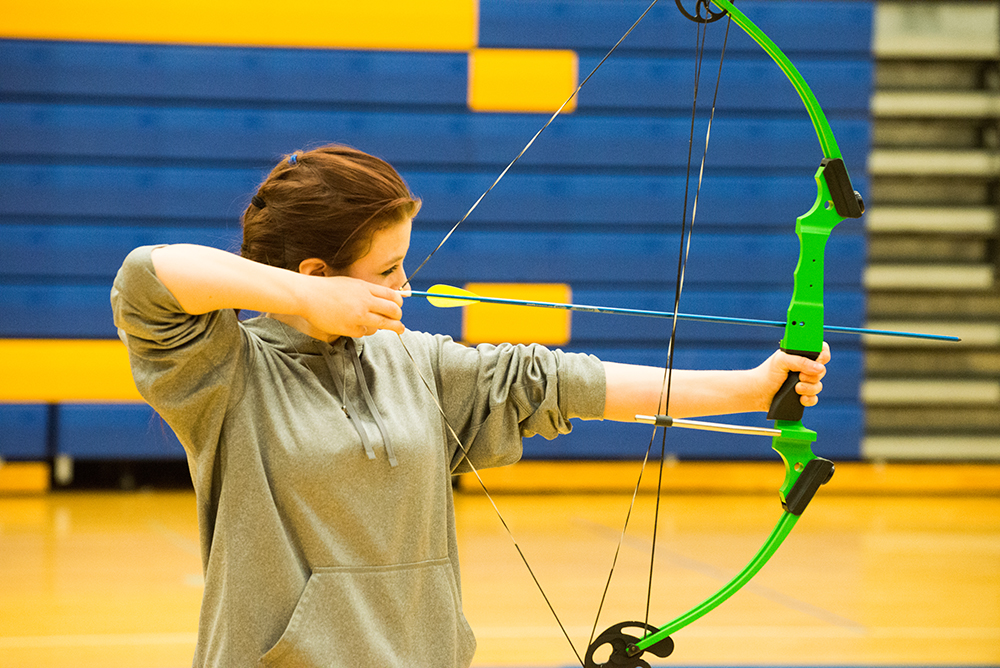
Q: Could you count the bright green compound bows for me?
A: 1